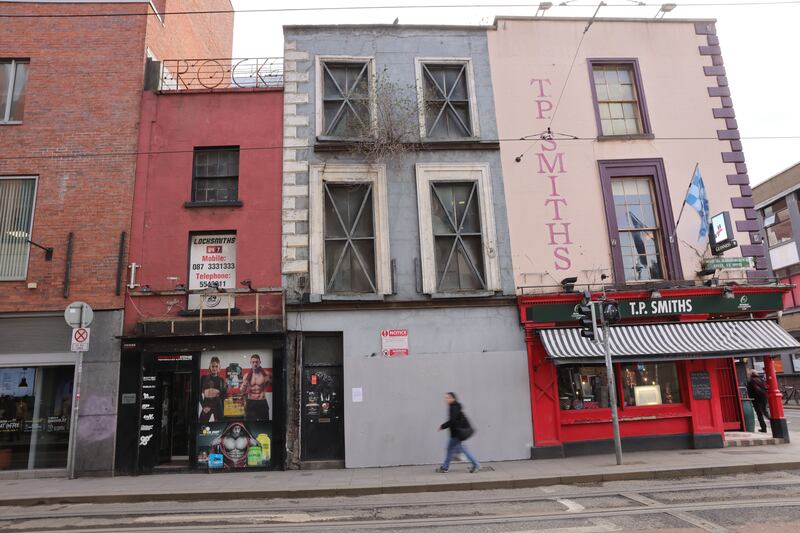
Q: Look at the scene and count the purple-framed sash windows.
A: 2